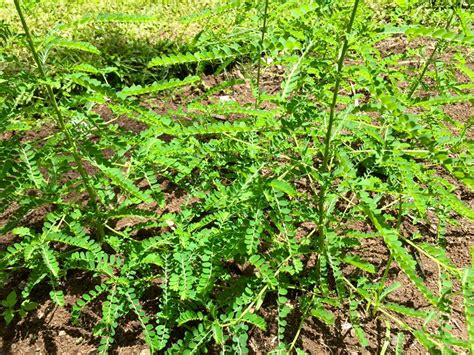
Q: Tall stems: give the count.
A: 4